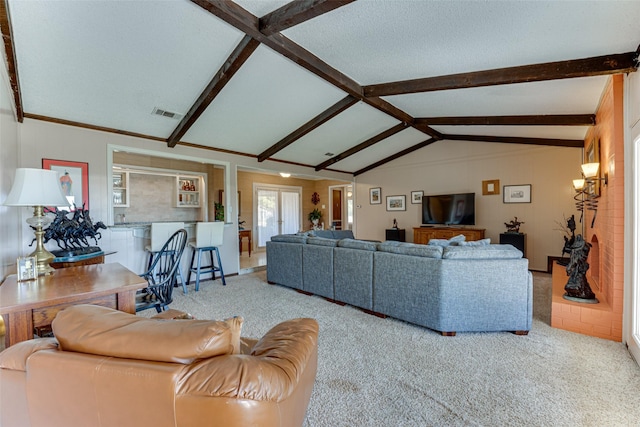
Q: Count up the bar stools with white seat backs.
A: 2